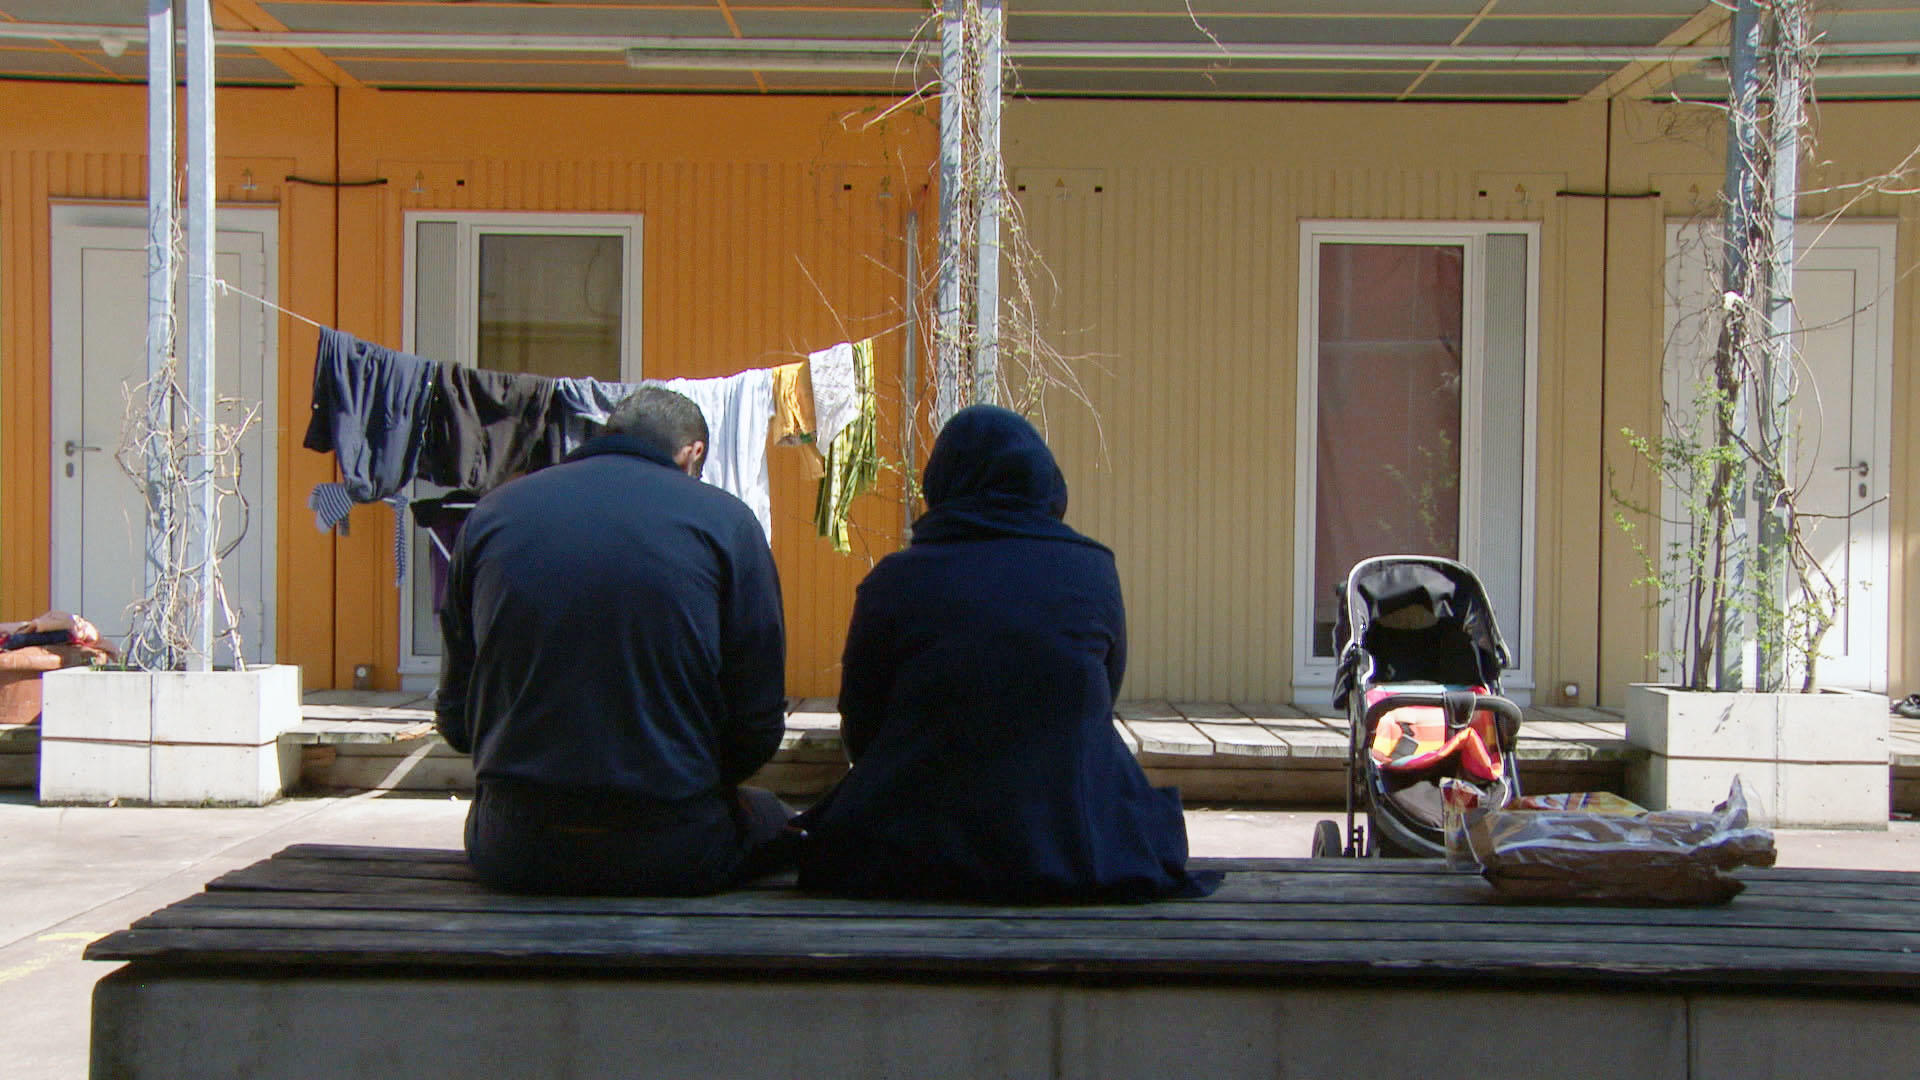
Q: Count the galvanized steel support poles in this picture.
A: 6